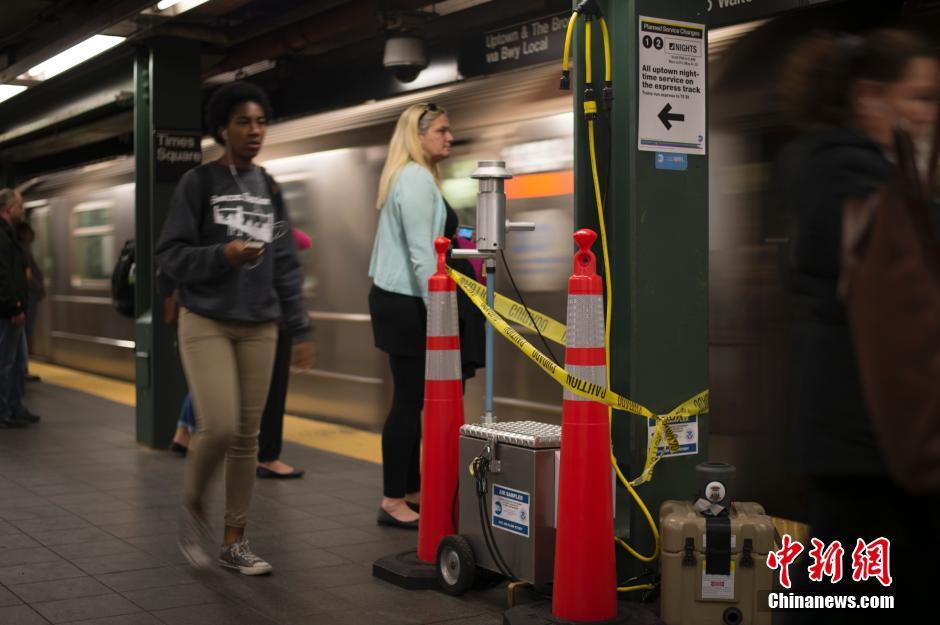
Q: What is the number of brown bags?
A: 1